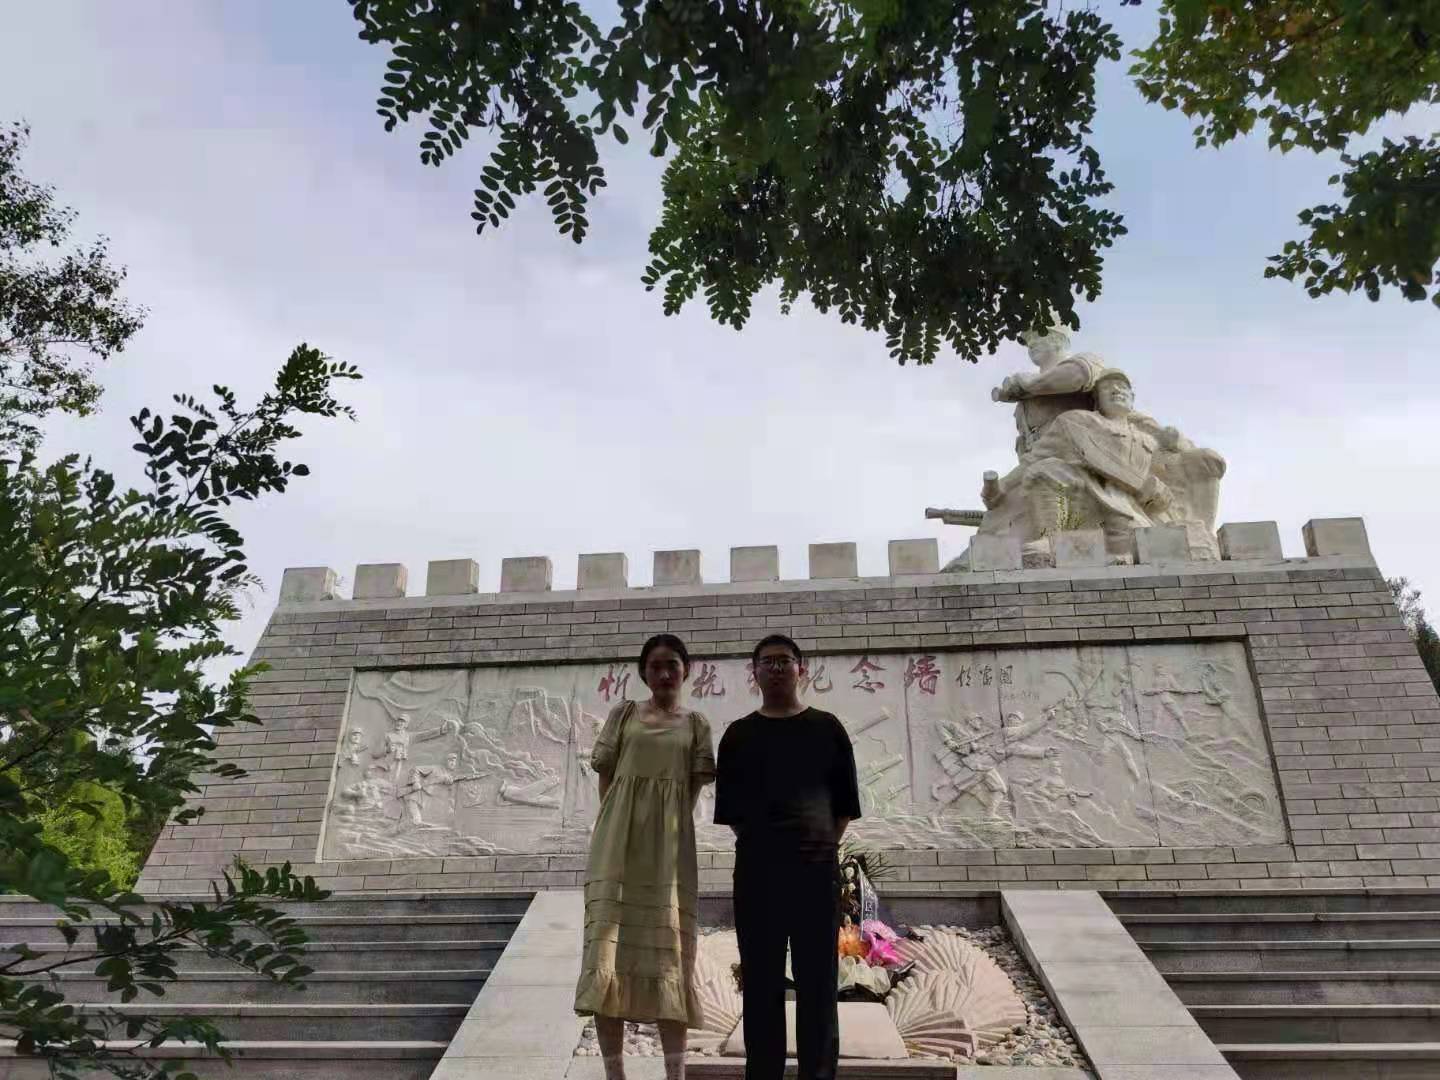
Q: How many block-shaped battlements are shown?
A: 14